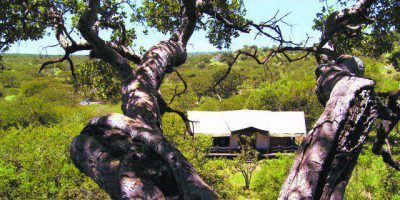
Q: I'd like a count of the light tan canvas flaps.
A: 2